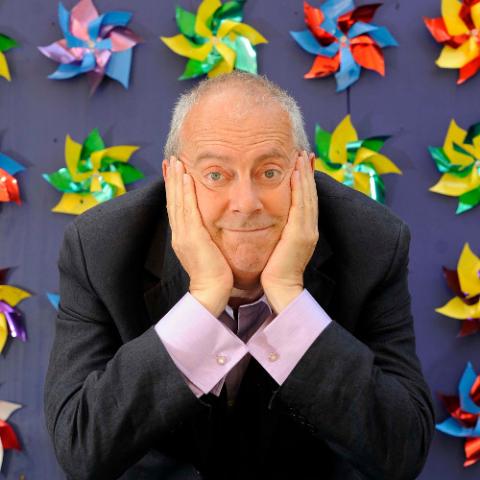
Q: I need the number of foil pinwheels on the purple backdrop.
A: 14